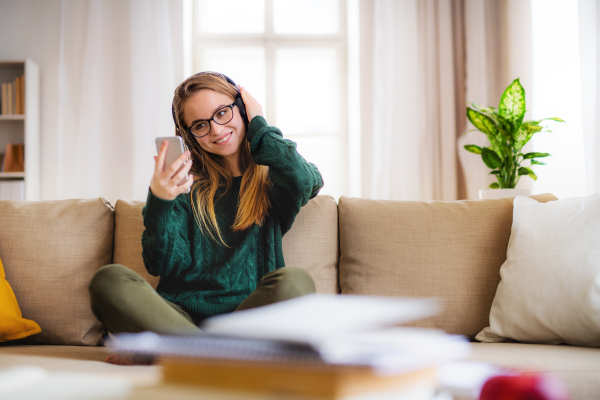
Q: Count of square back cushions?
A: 3